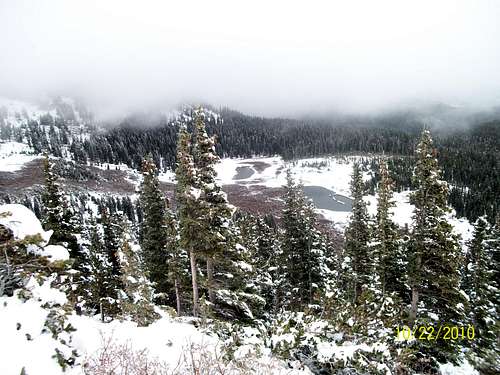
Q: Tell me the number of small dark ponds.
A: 2